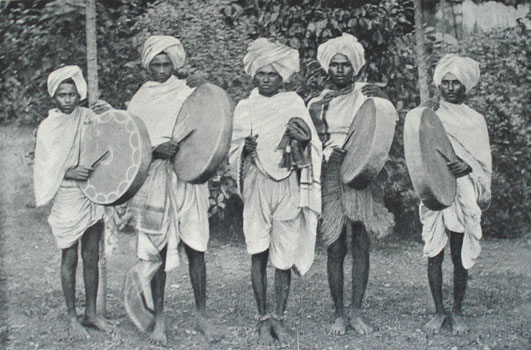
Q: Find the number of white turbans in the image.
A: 5